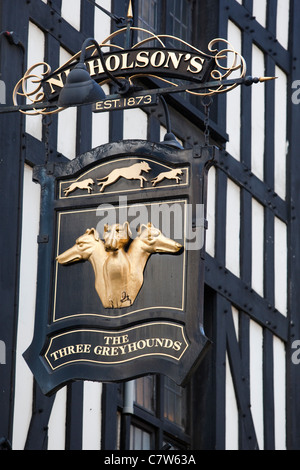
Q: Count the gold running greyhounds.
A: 3